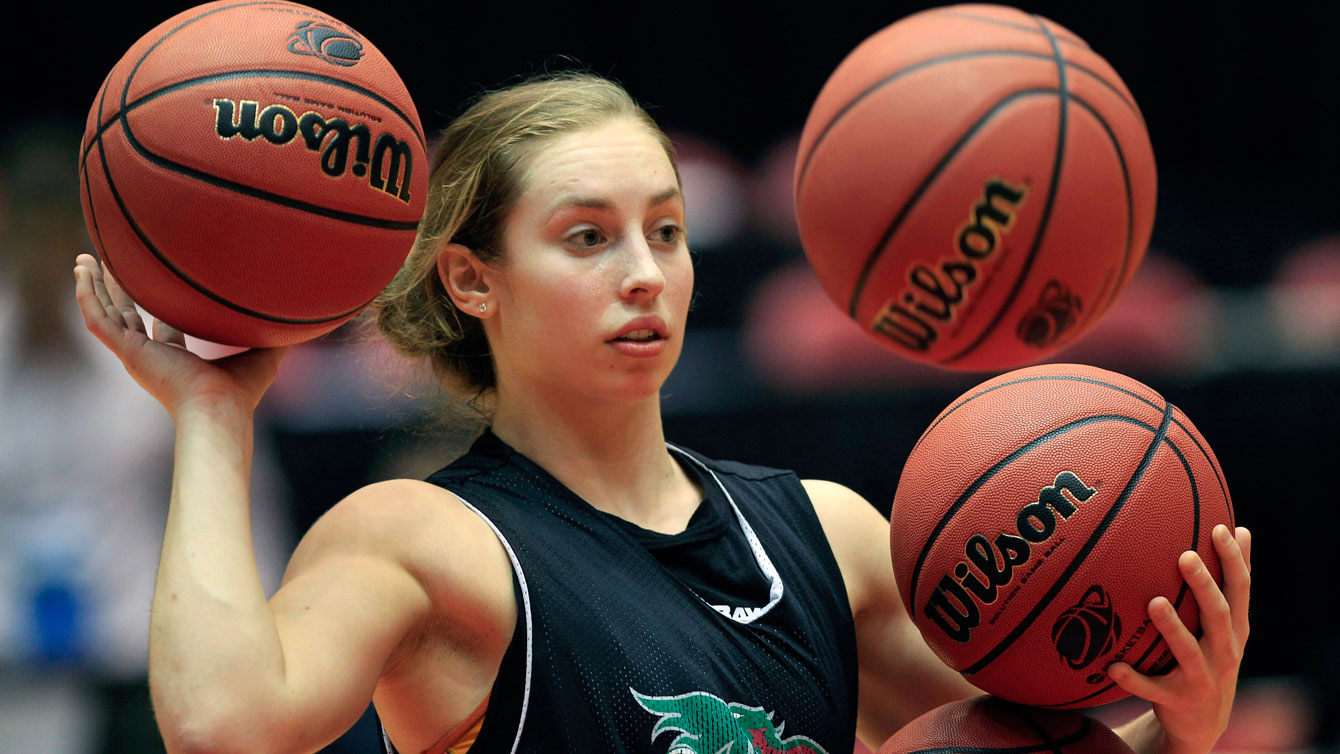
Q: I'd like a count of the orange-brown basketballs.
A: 4